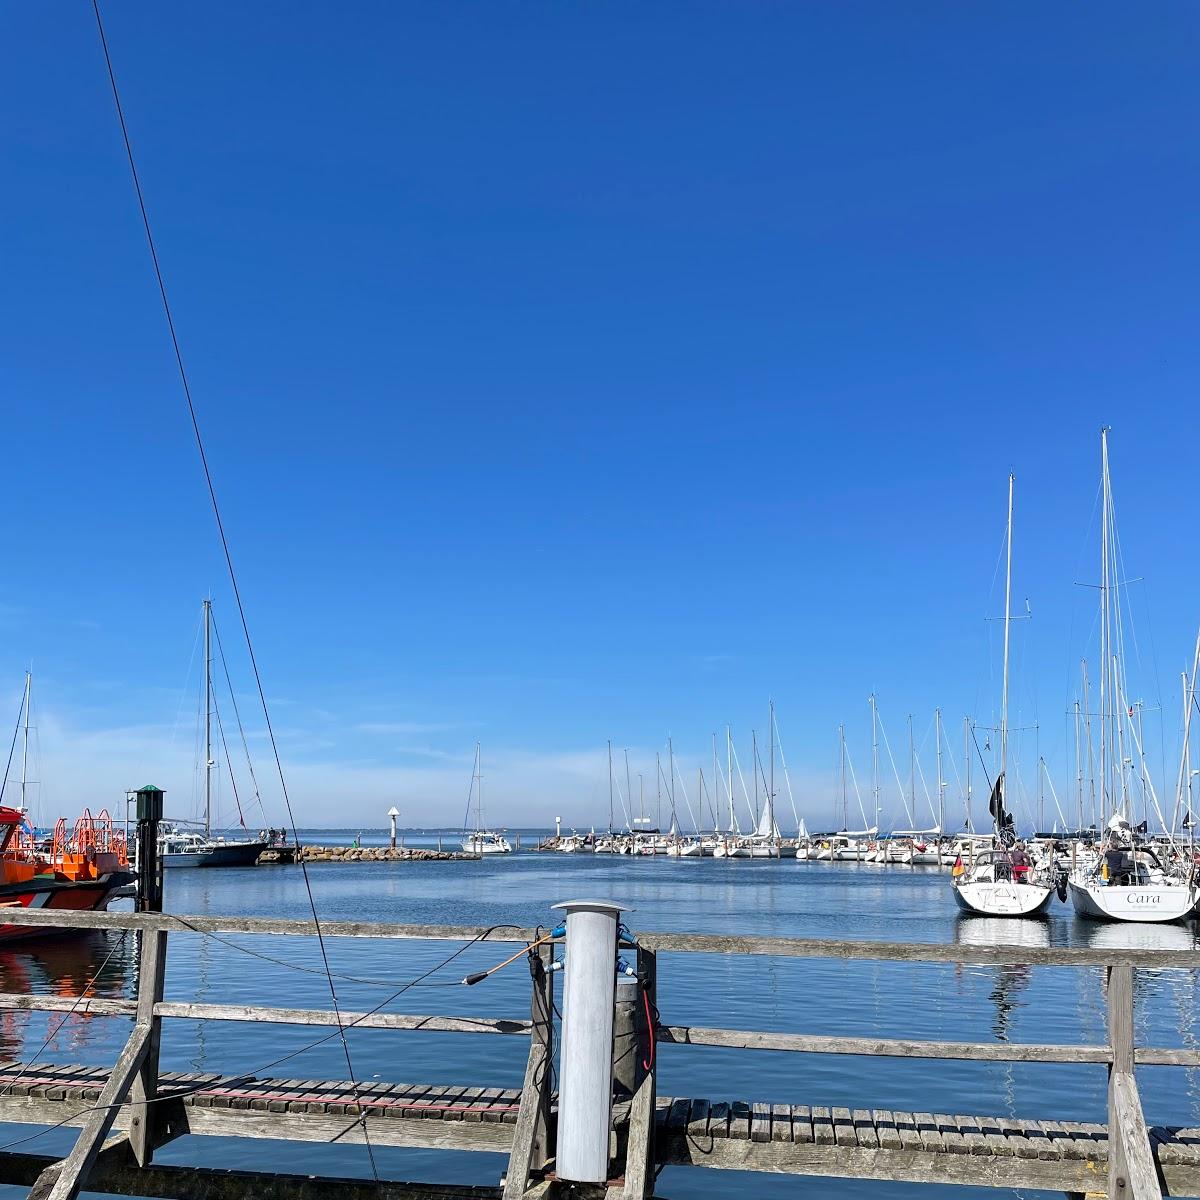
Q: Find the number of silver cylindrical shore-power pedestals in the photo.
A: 1